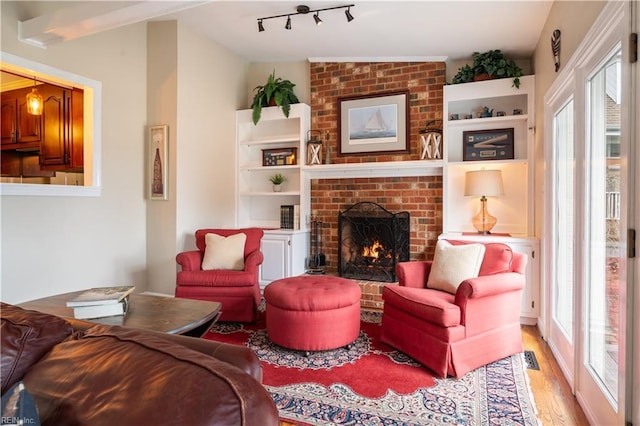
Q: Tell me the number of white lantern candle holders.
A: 2